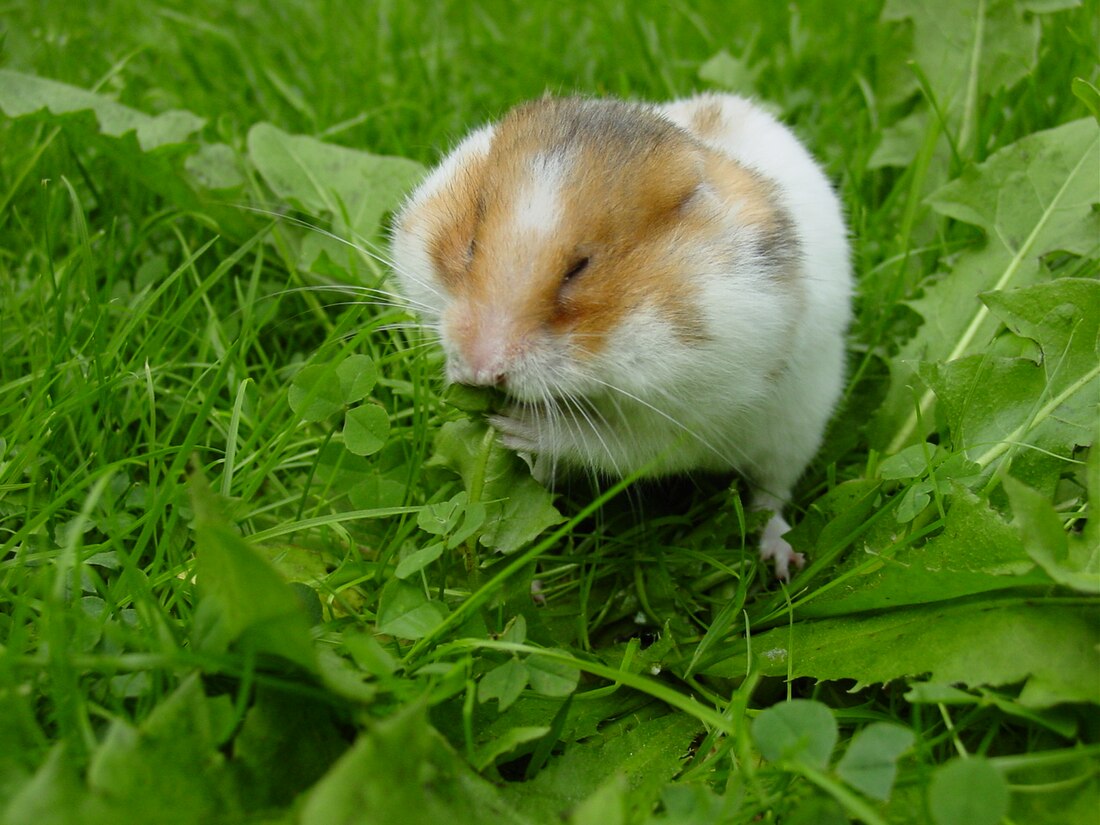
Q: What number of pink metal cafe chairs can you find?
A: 0